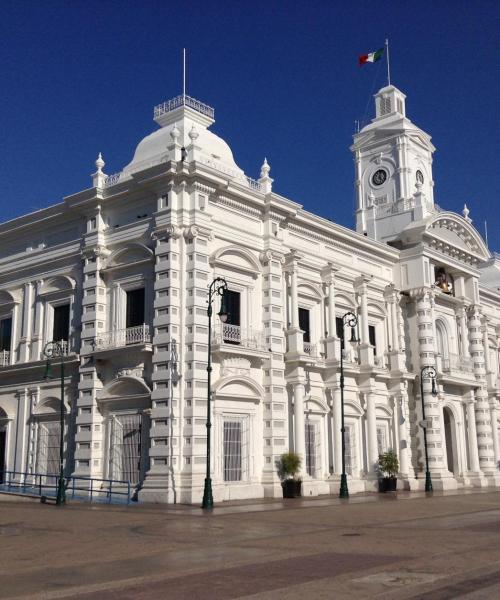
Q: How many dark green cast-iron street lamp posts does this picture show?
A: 4